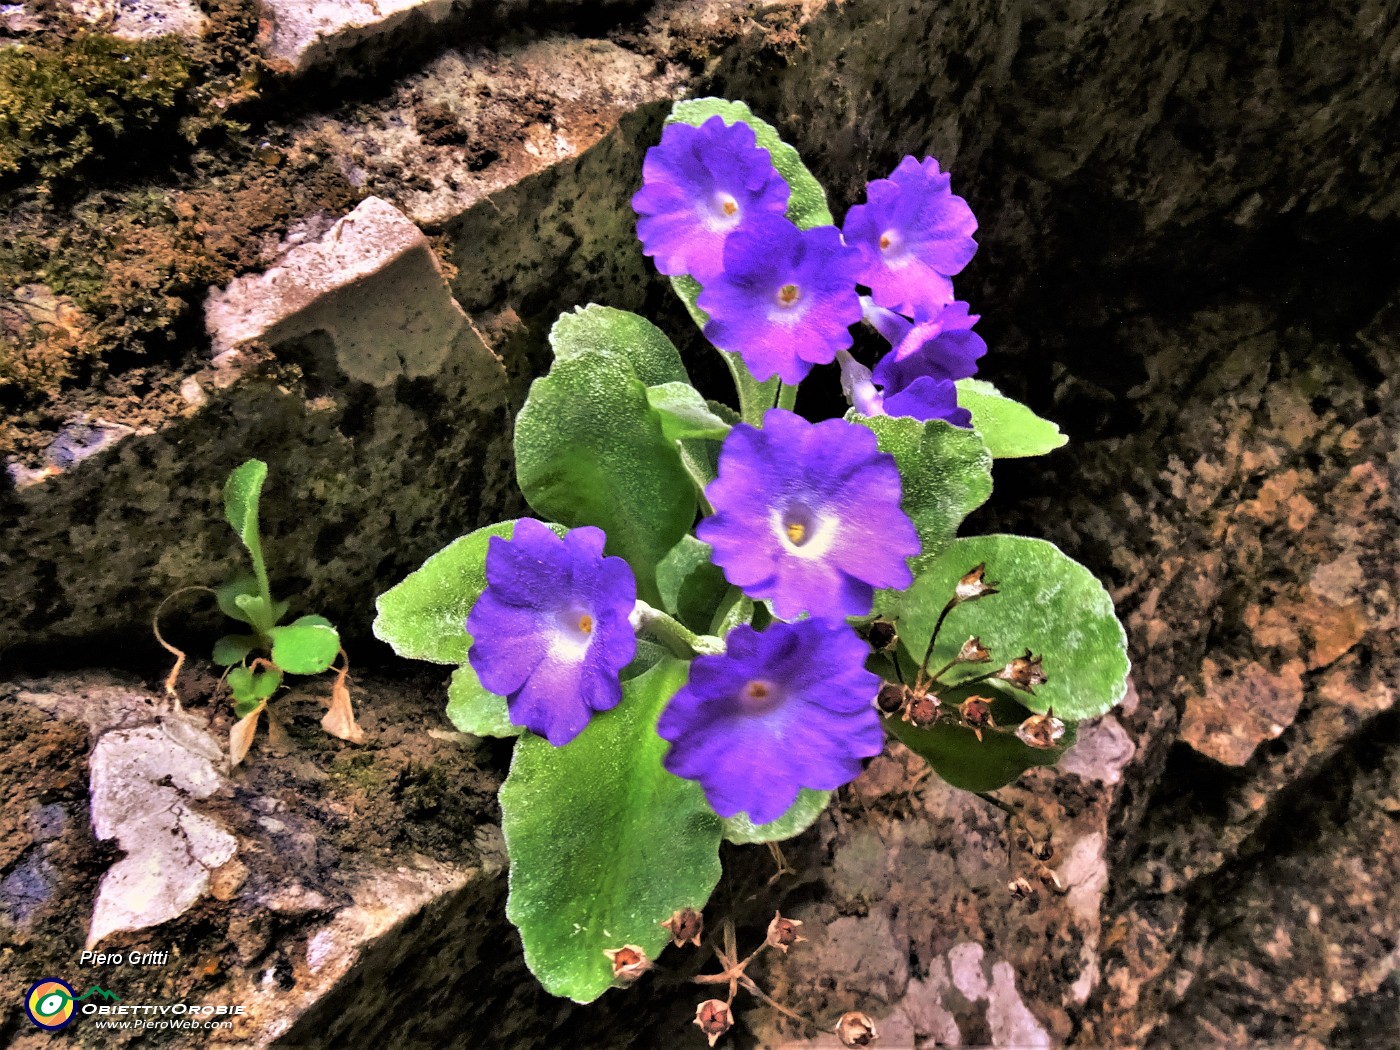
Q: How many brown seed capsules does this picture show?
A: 13